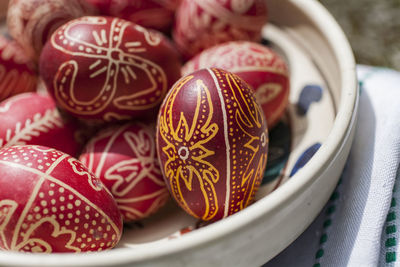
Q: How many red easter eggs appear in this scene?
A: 10